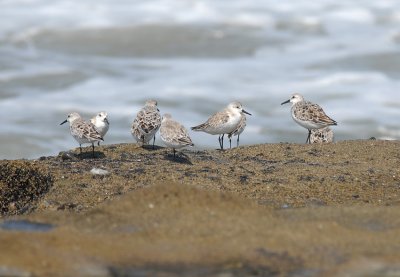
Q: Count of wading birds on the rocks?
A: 8